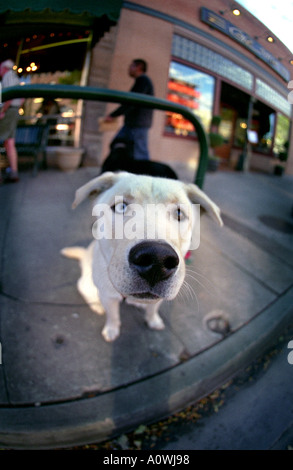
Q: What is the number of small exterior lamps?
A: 3